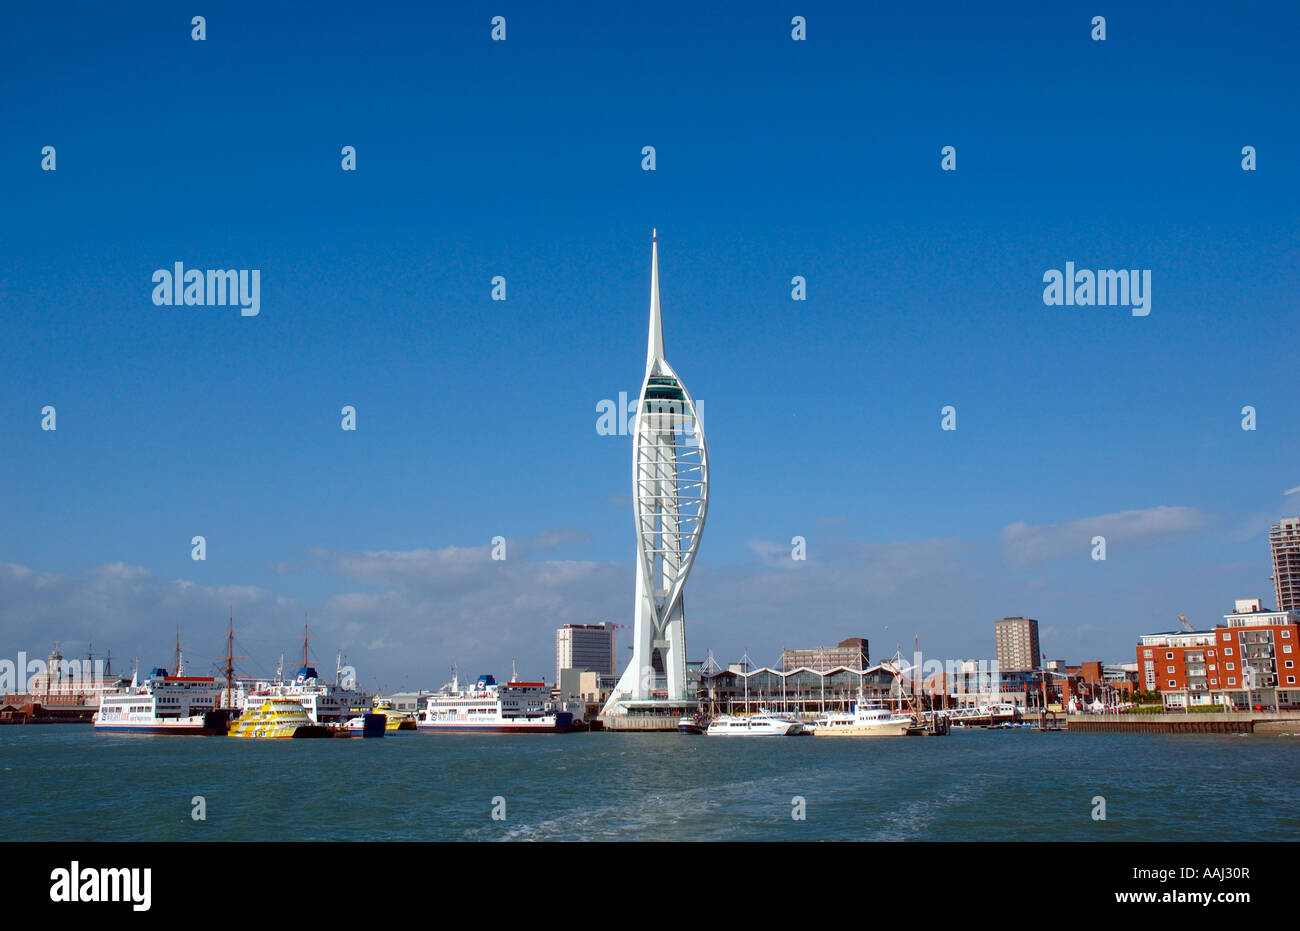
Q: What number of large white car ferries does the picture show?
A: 3